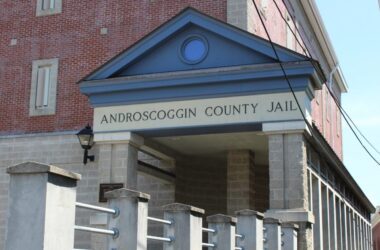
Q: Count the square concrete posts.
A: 7